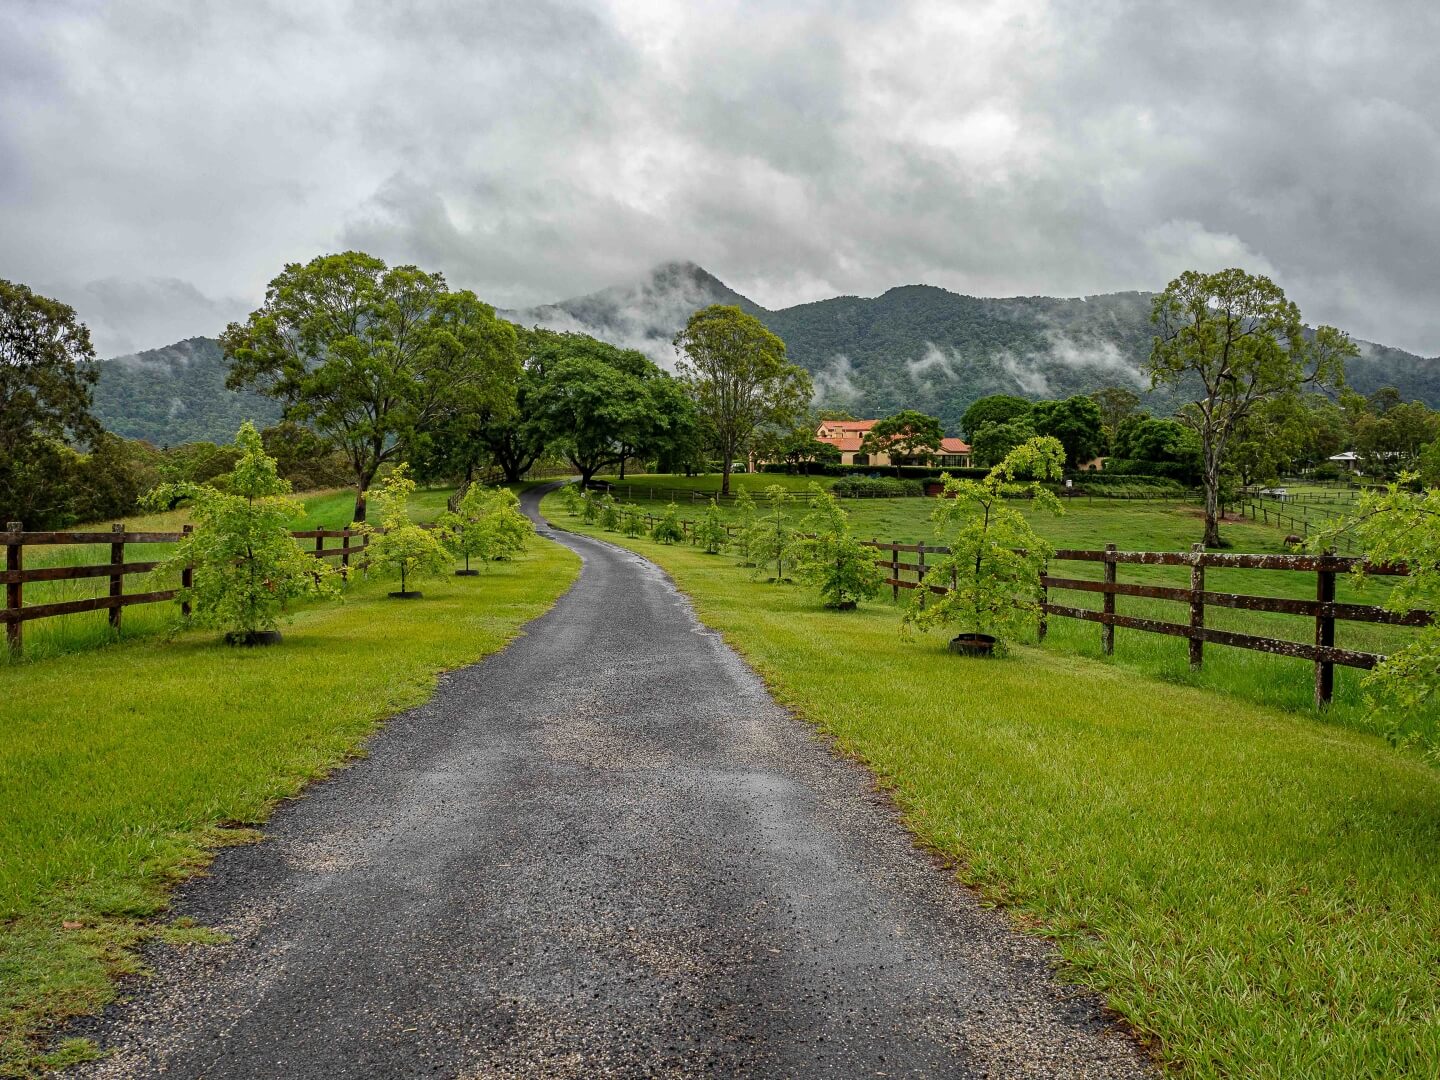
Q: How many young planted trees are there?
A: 15